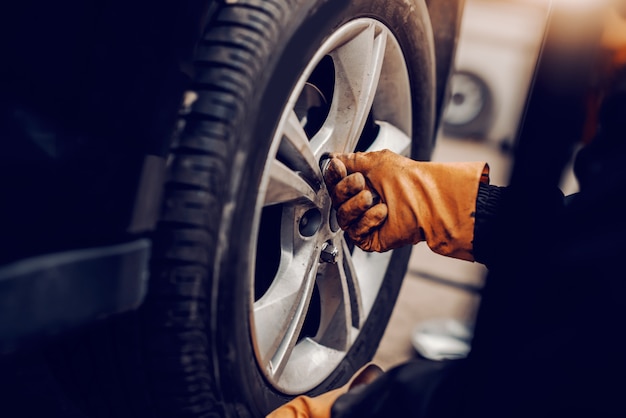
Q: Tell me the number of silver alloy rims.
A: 1